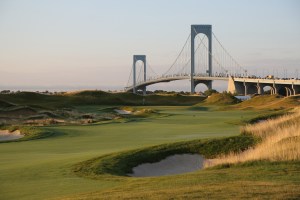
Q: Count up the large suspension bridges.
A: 1